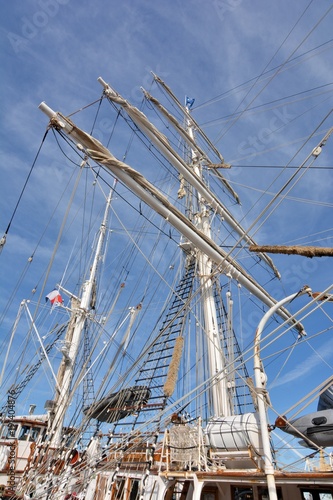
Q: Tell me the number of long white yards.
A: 4